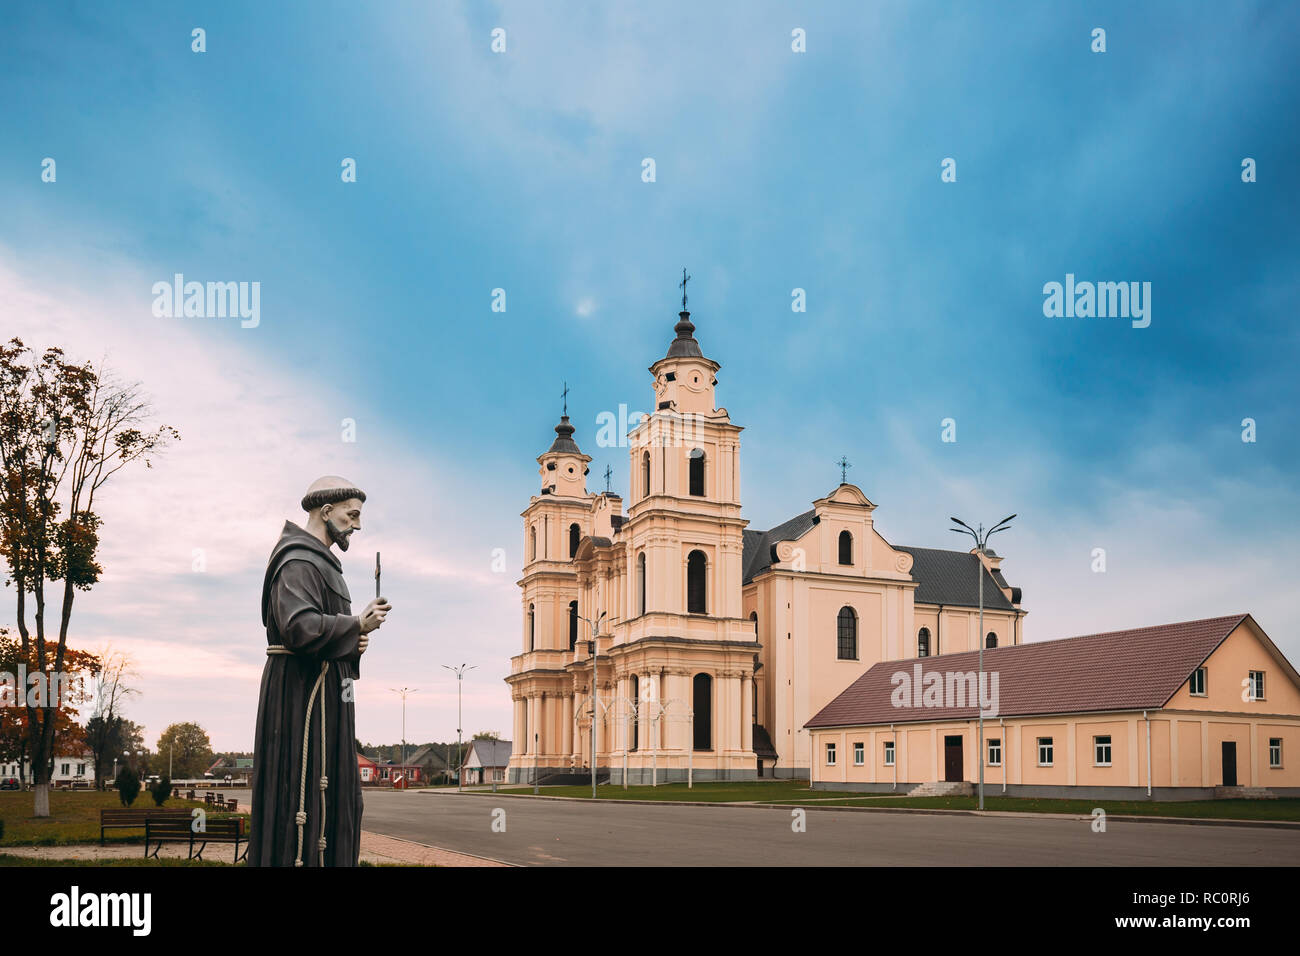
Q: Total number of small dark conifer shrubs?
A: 2